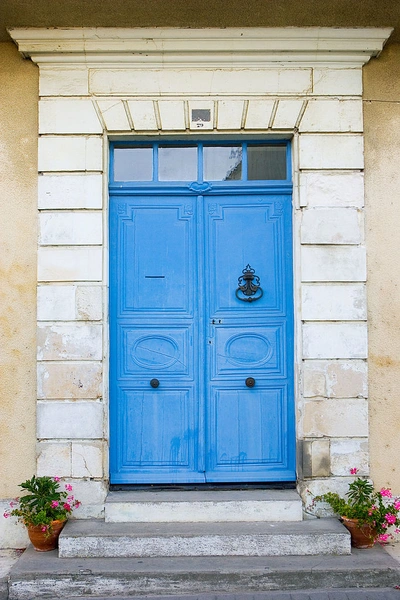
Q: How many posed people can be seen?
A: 0